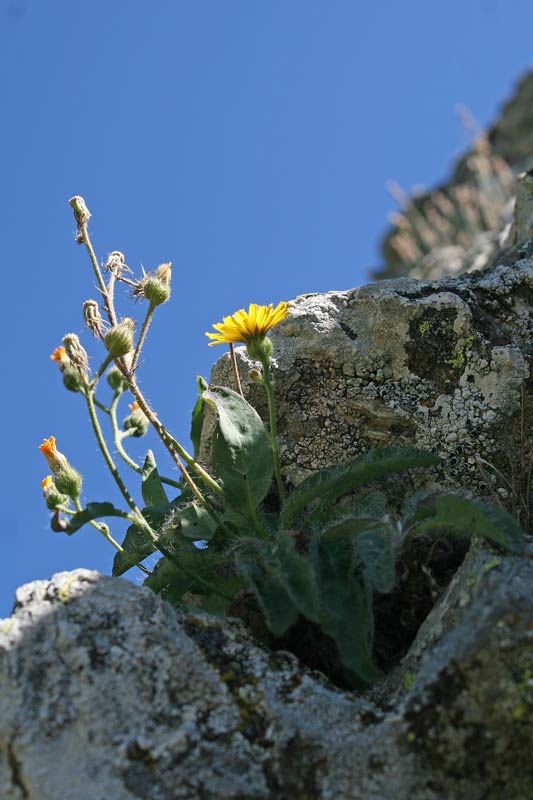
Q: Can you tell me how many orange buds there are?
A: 4